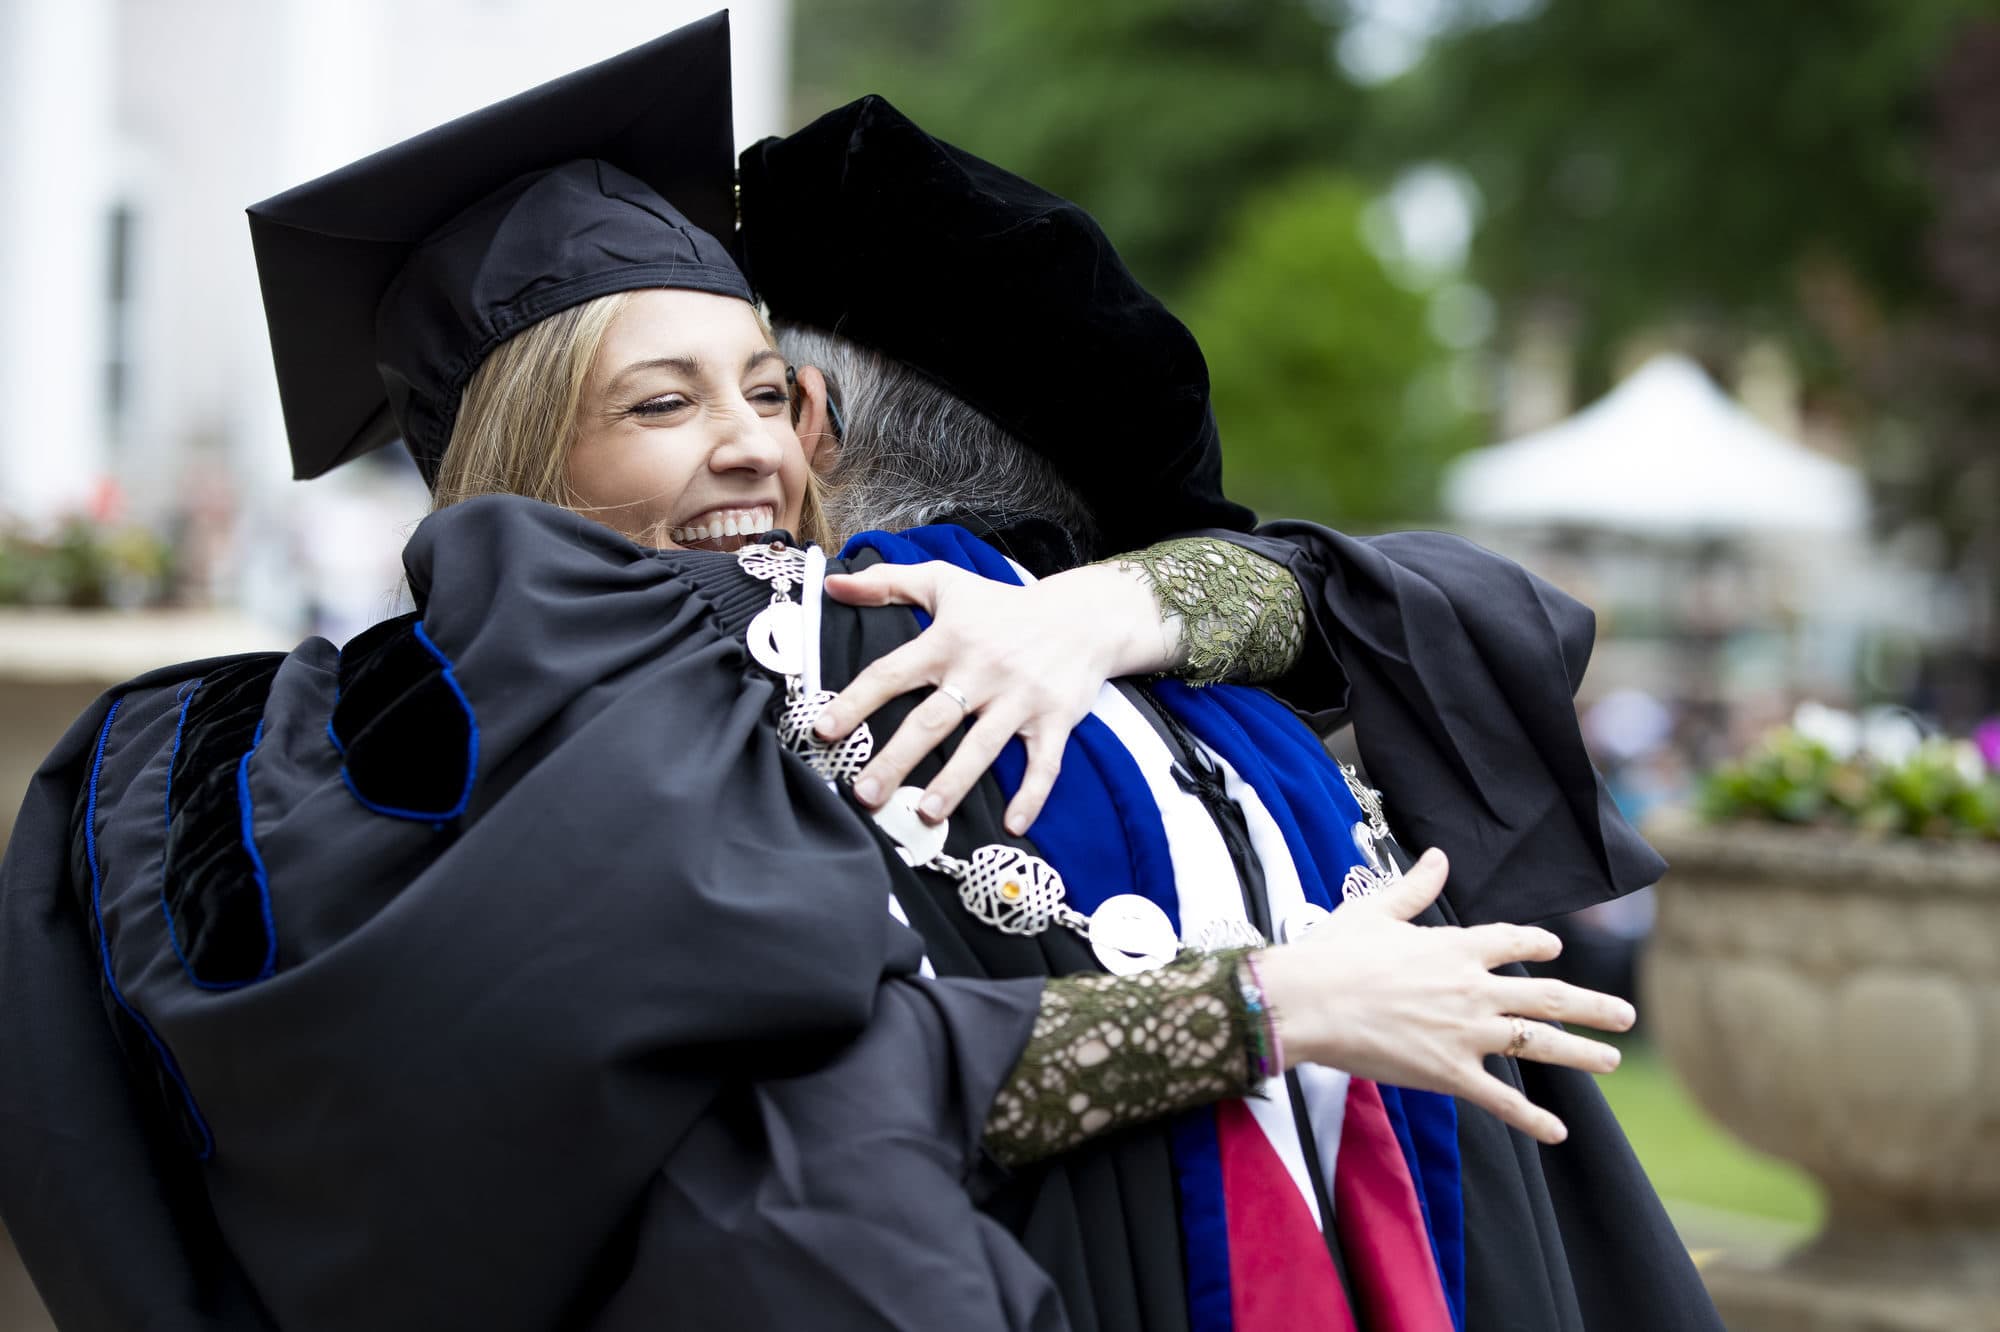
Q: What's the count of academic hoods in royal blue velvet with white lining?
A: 1